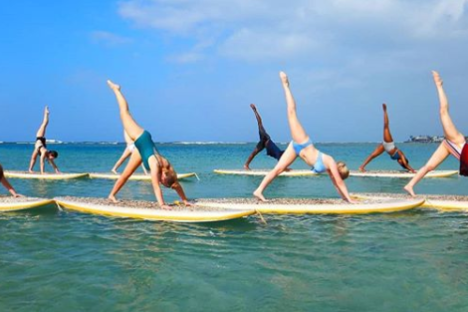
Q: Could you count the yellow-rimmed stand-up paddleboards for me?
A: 8